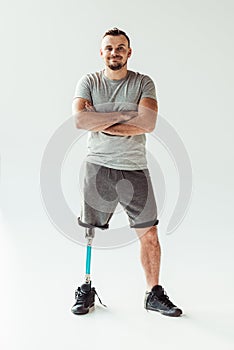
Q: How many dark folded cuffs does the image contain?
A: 2